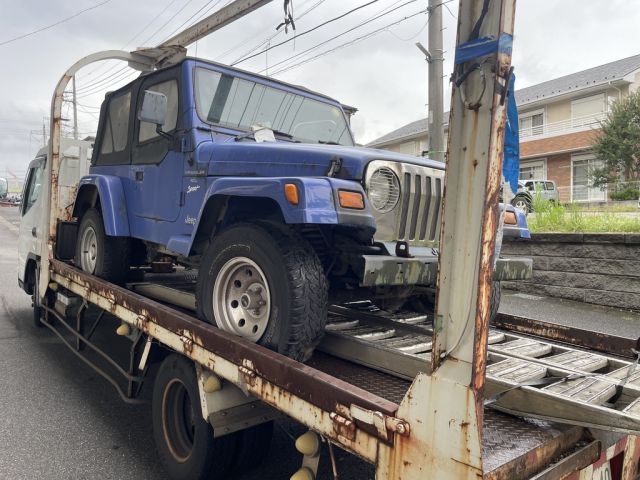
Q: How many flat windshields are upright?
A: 1